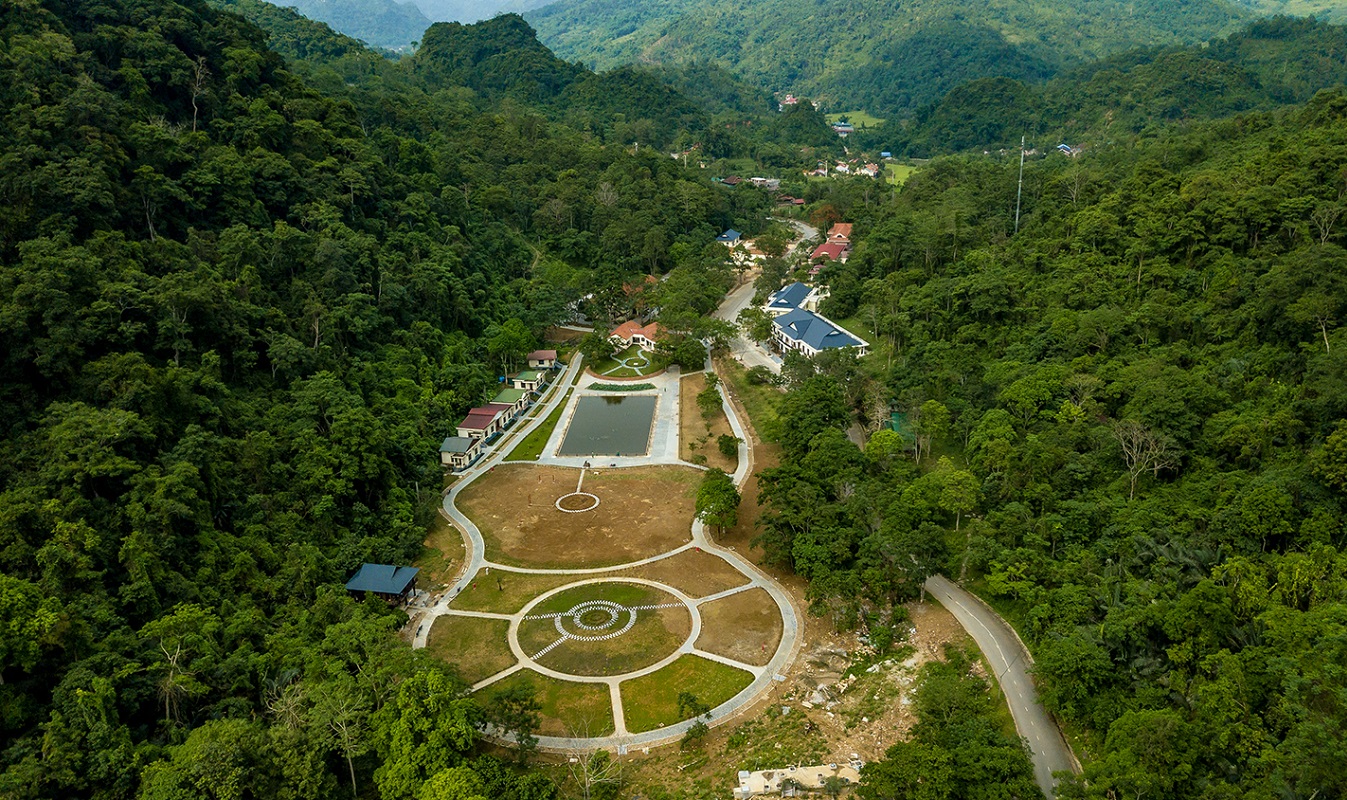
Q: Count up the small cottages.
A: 5